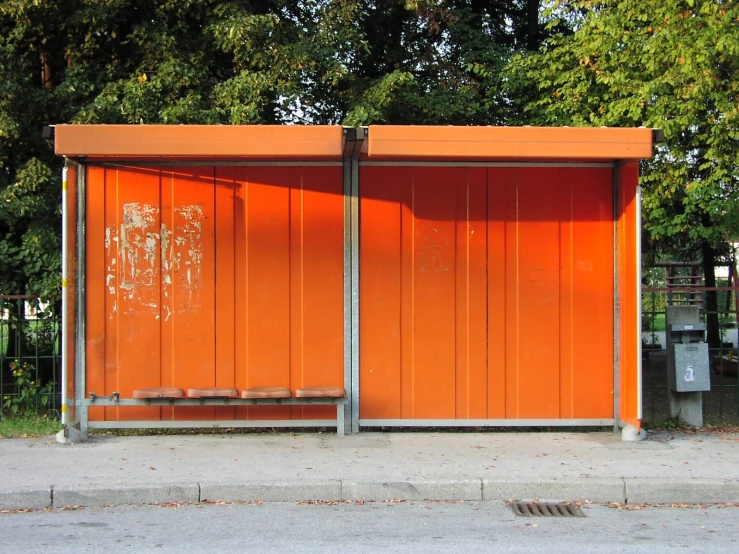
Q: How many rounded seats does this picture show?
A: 4